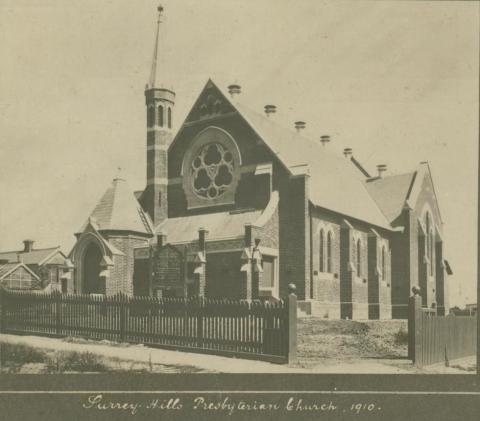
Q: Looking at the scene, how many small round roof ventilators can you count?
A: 6